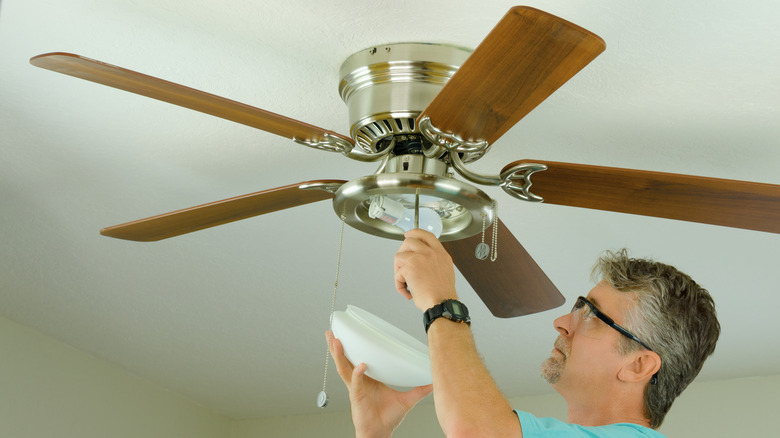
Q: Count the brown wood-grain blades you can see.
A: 5